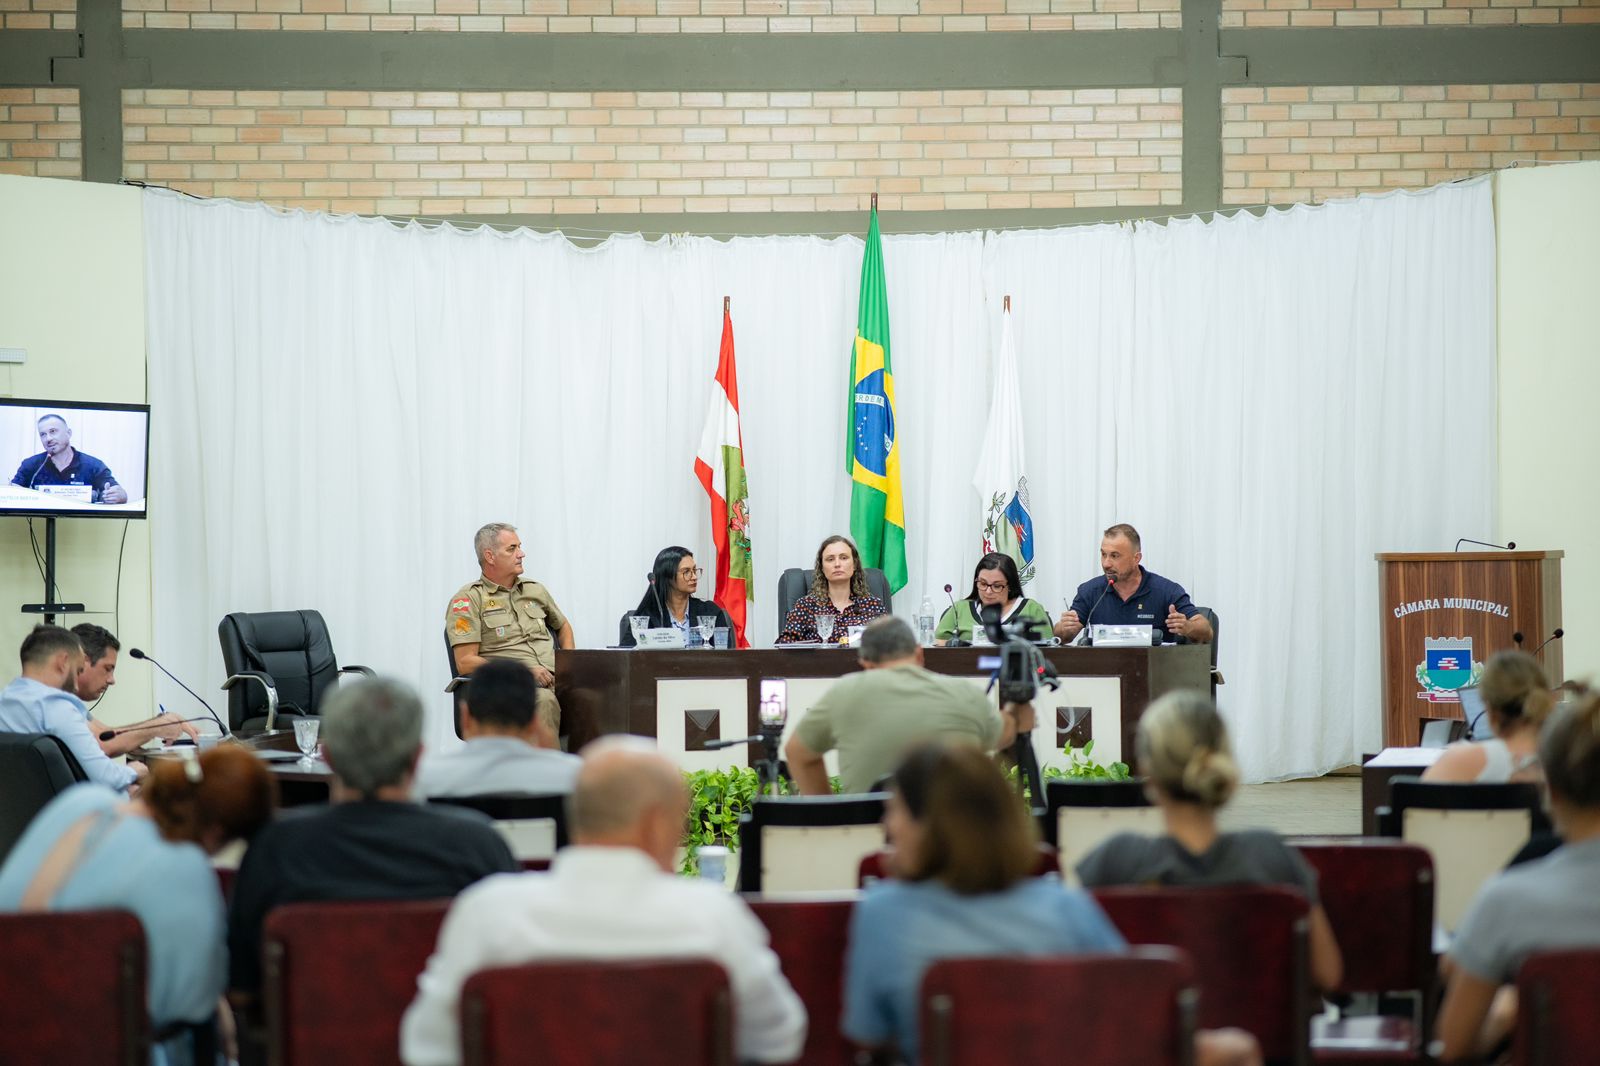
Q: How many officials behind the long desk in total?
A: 5